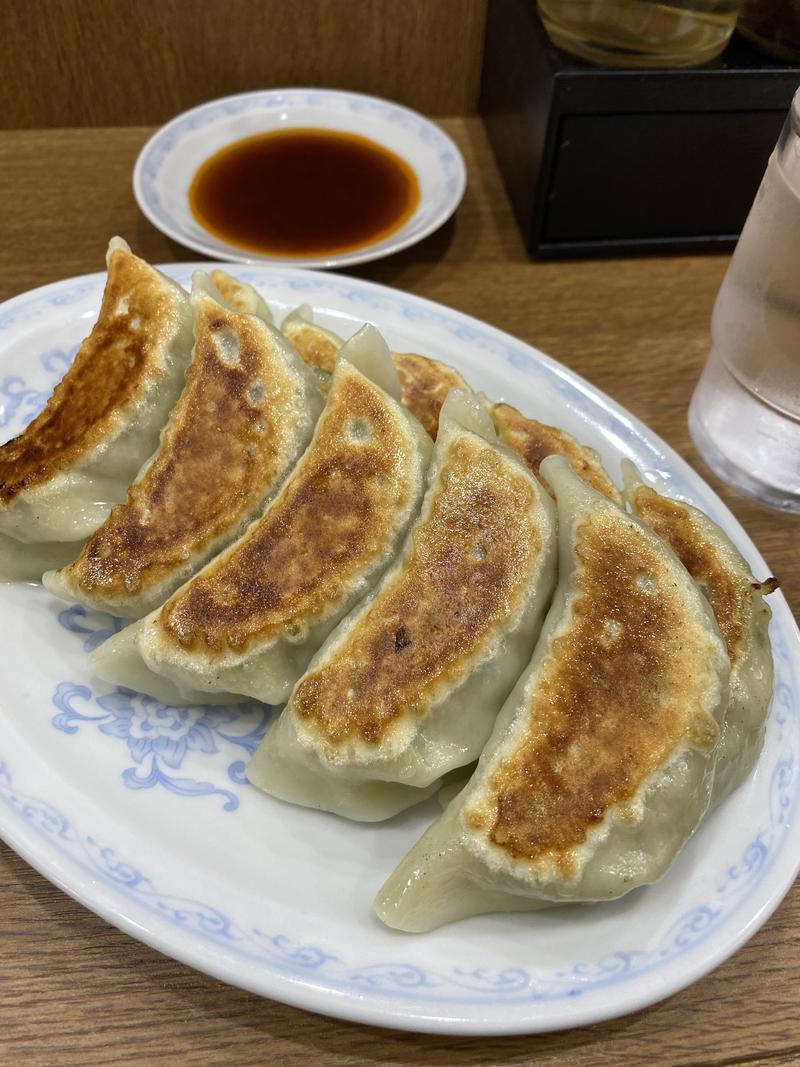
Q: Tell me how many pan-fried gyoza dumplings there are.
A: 10